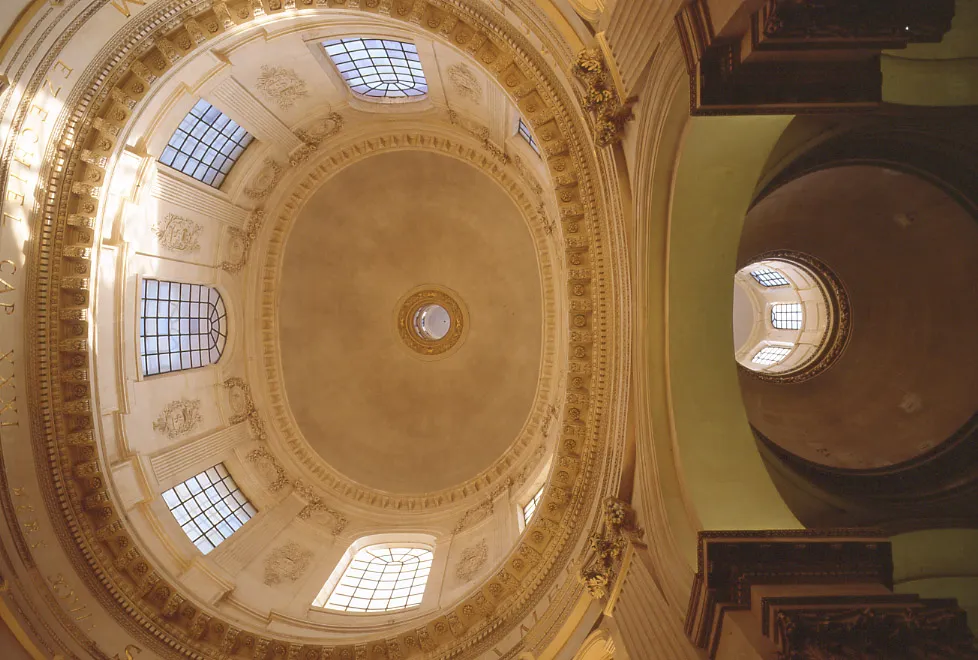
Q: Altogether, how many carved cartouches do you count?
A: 6